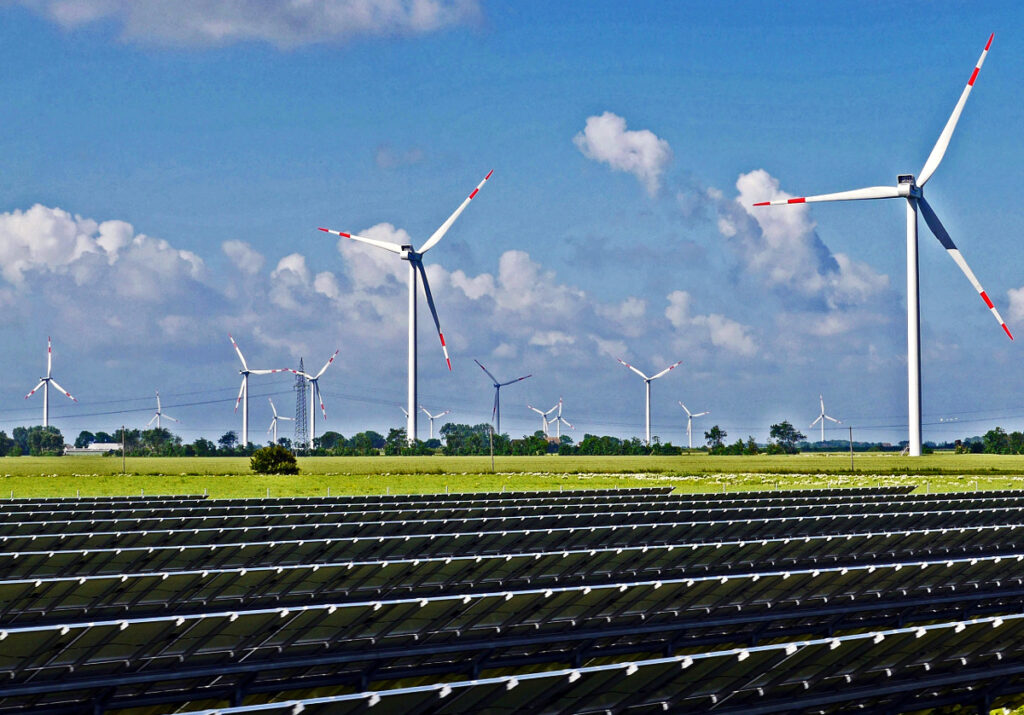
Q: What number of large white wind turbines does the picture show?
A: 2